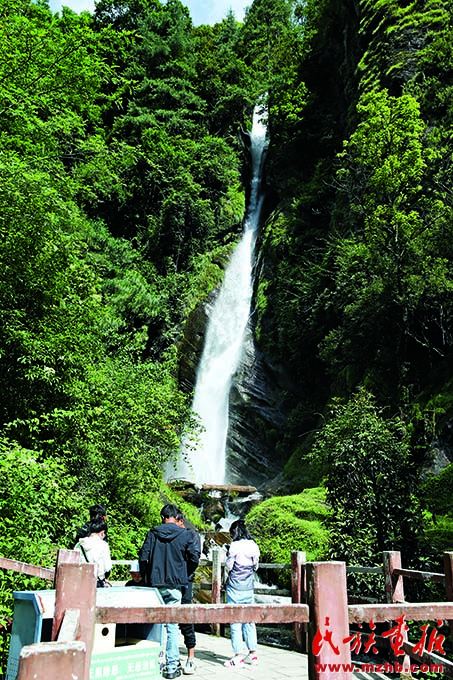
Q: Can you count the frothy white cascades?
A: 1